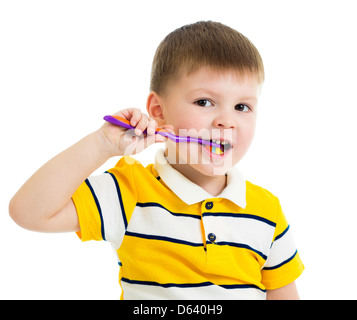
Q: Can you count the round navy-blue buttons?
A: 2